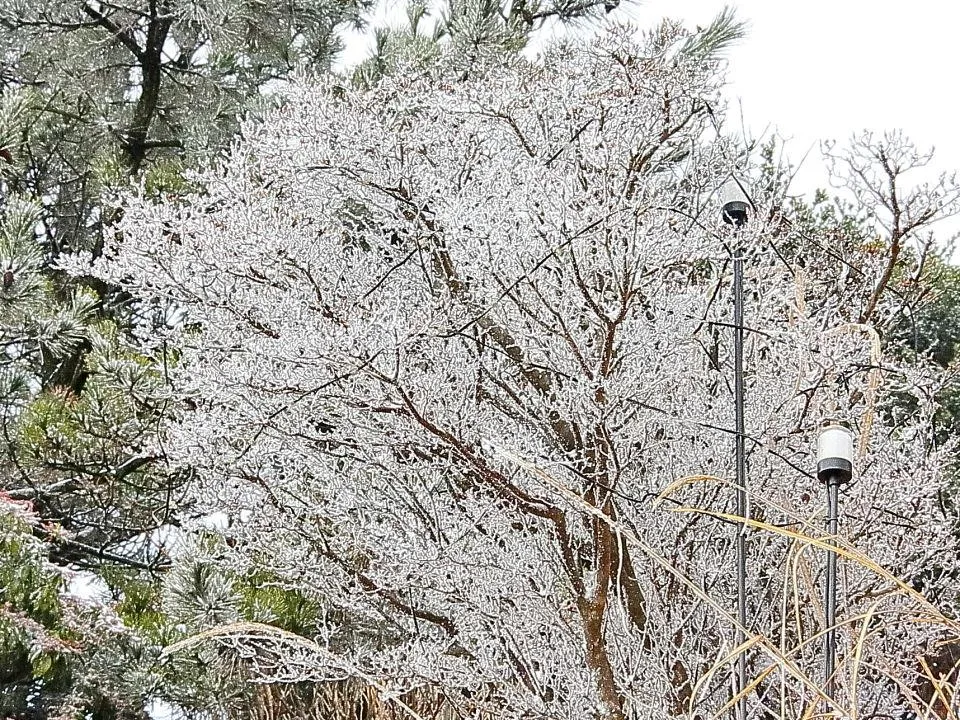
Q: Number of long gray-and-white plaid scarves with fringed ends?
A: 0